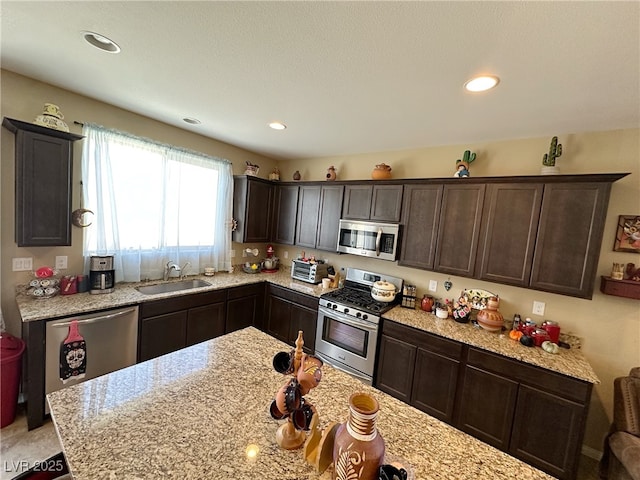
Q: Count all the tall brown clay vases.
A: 1